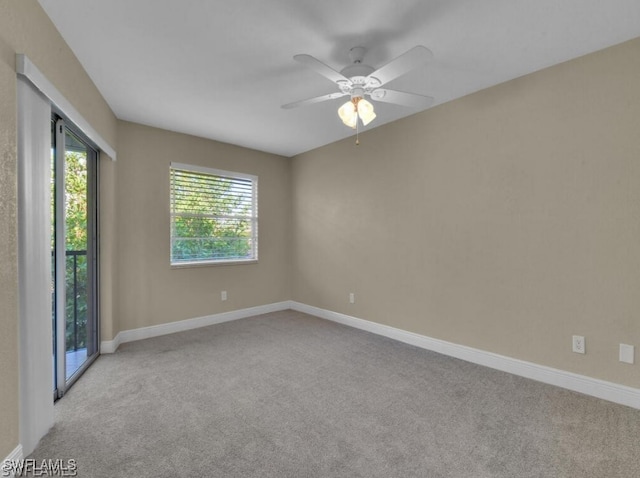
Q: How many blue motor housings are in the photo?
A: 0